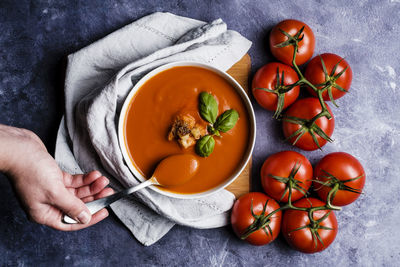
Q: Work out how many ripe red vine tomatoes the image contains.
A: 8